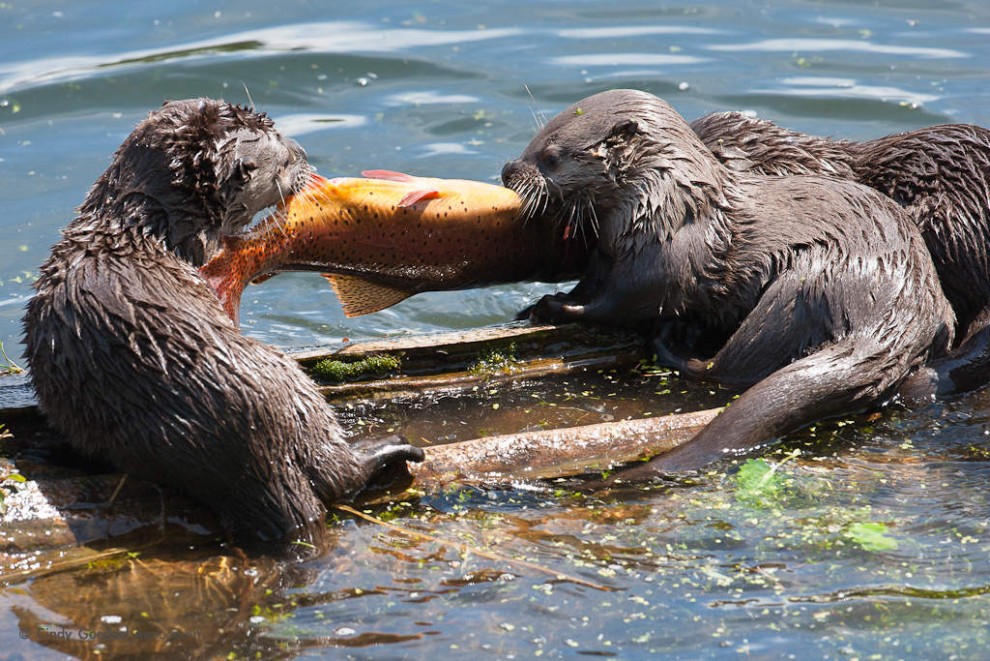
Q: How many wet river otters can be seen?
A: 3